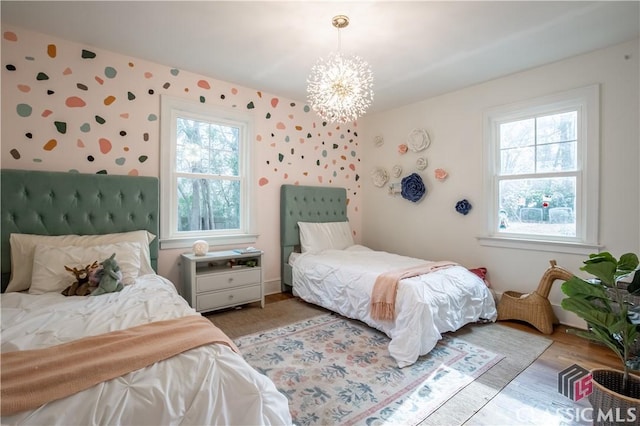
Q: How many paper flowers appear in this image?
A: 9